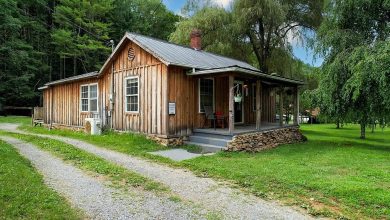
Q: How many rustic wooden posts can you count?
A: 4